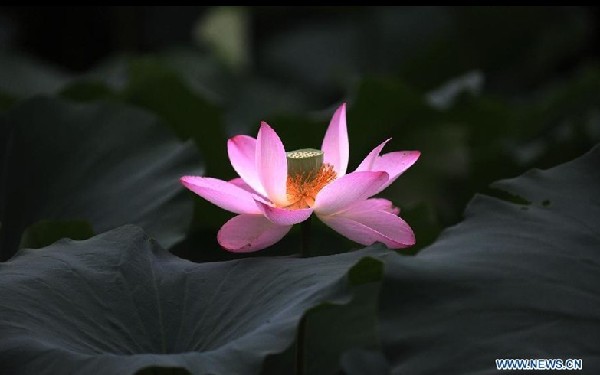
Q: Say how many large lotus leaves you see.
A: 3